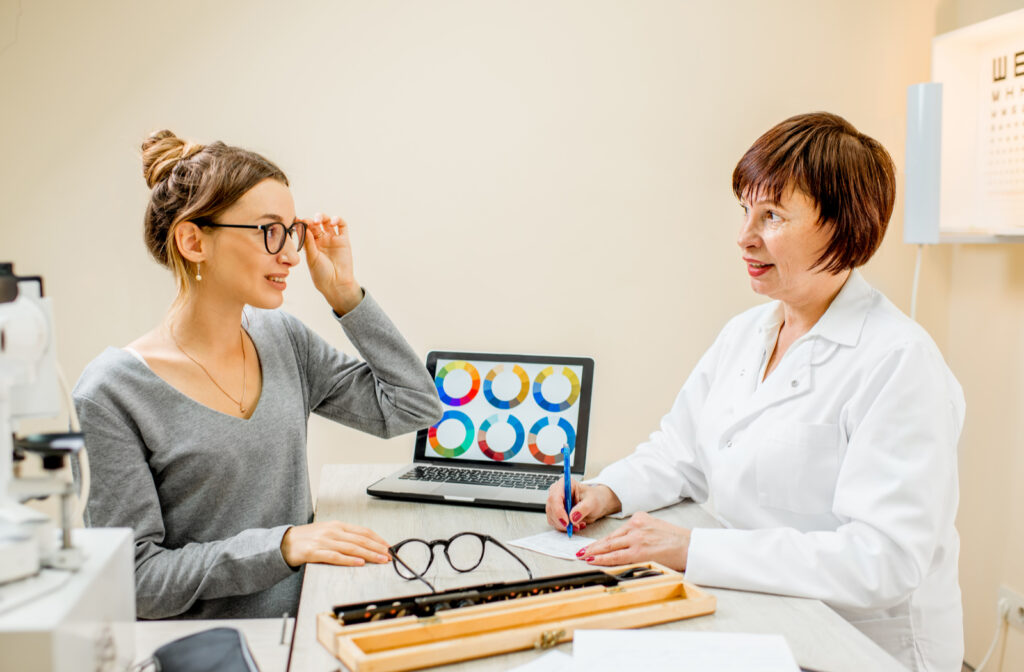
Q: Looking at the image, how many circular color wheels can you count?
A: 6